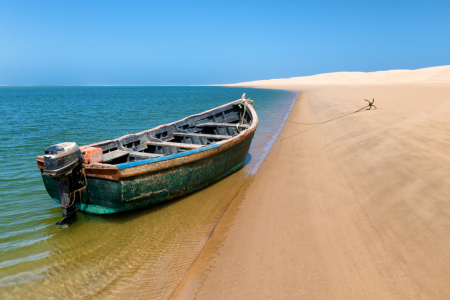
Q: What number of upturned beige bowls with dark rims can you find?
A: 0